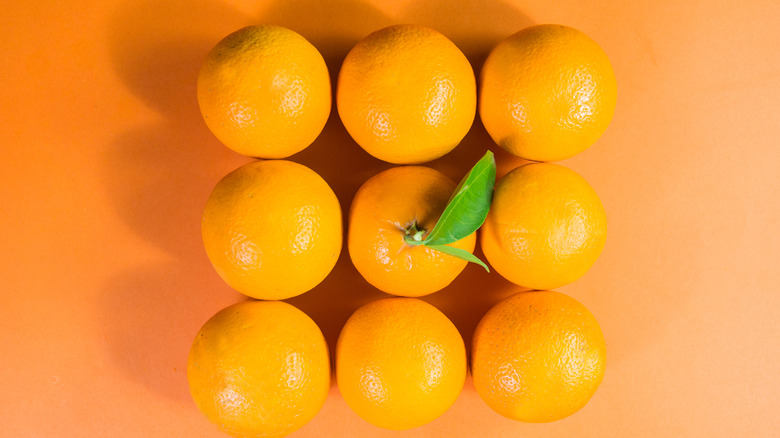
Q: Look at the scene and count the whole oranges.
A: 9